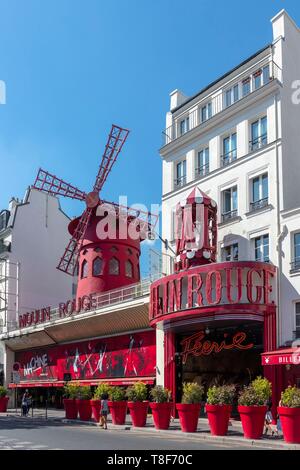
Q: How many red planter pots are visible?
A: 11